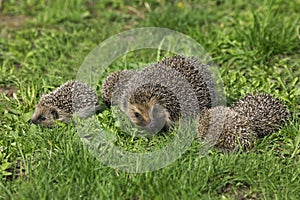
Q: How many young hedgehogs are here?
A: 4